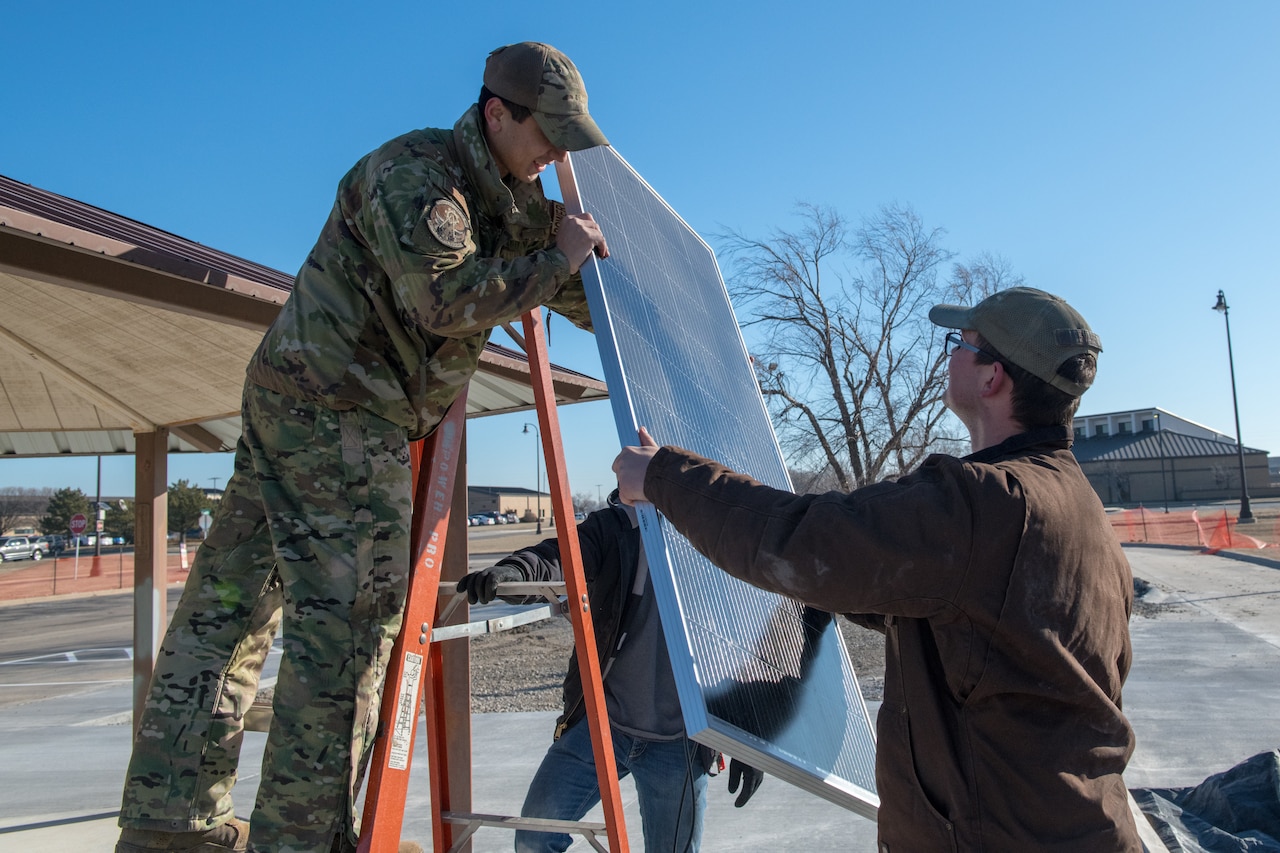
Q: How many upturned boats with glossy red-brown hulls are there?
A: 0